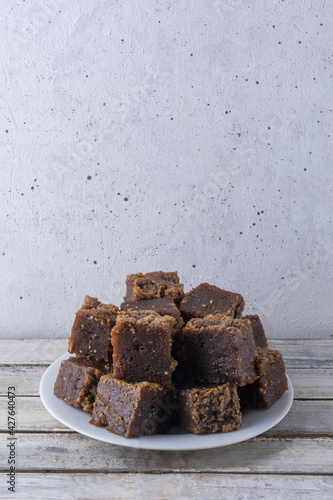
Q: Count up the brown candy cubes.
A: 11